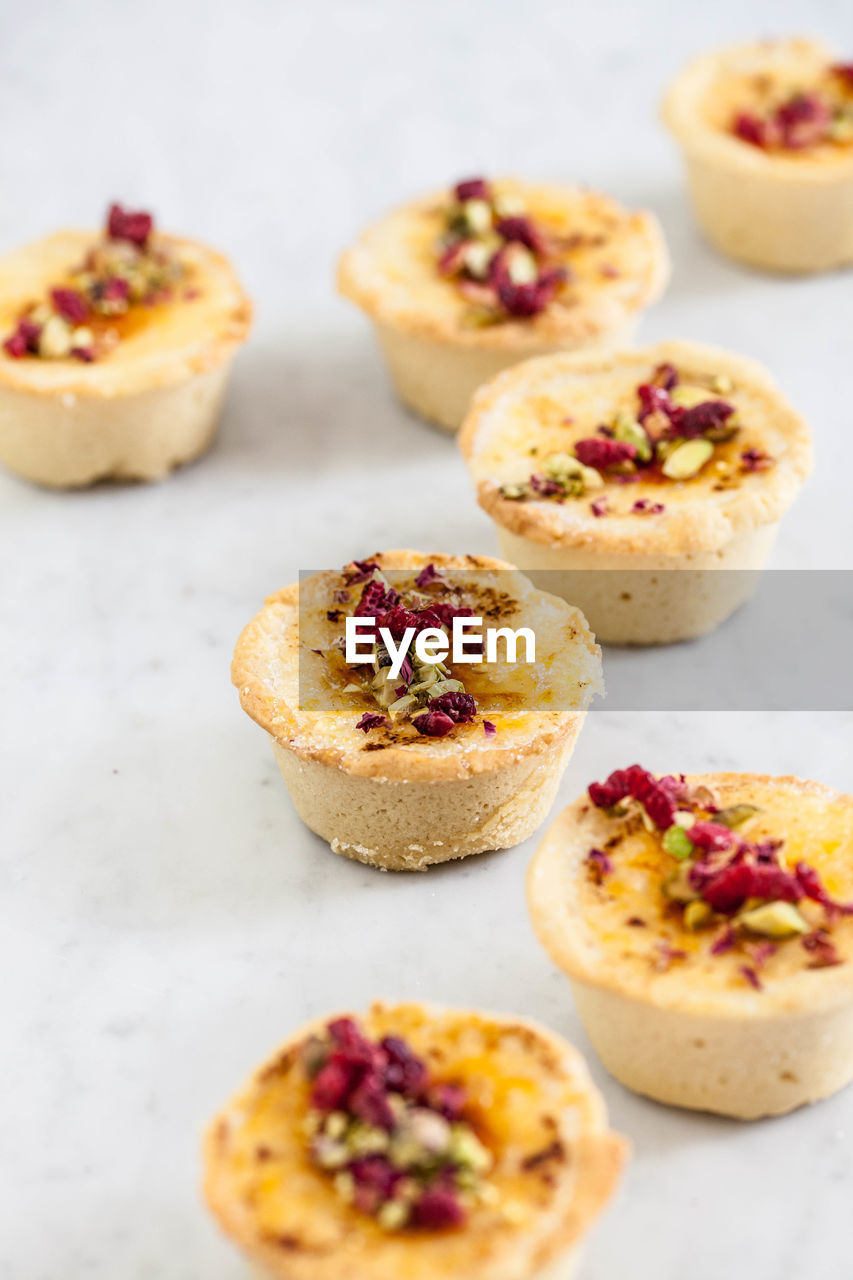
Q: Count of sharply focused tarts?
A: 1